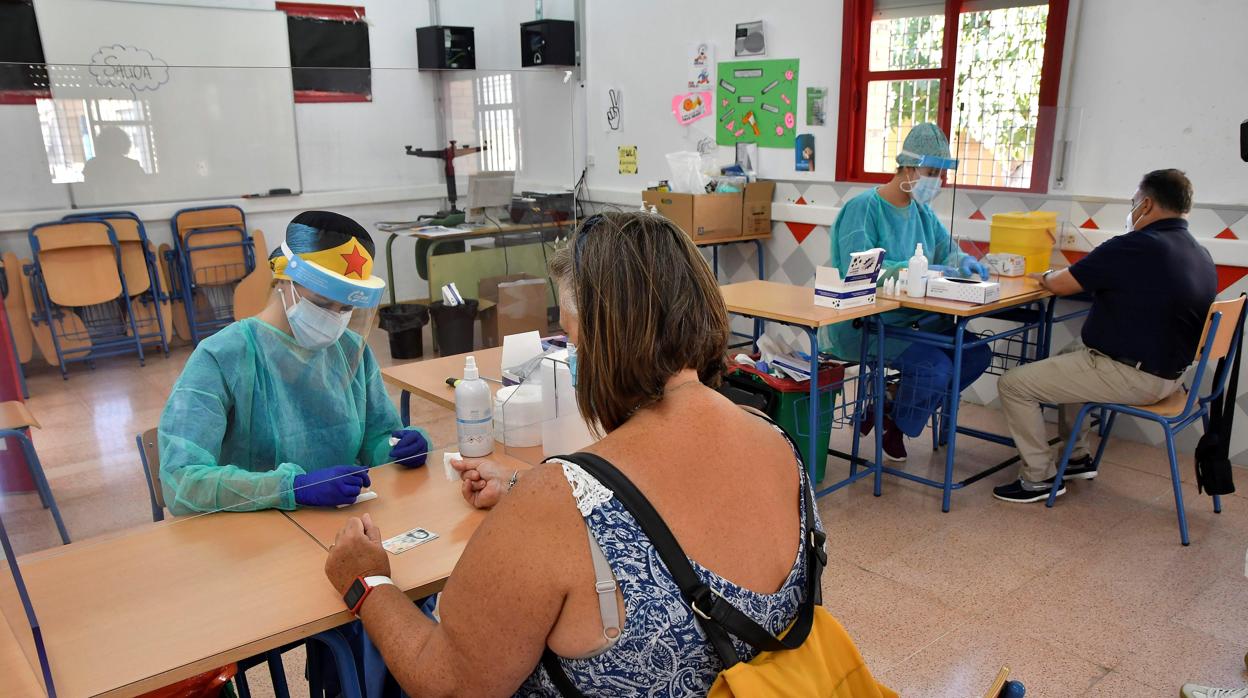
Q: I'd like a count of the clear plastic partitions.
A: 2